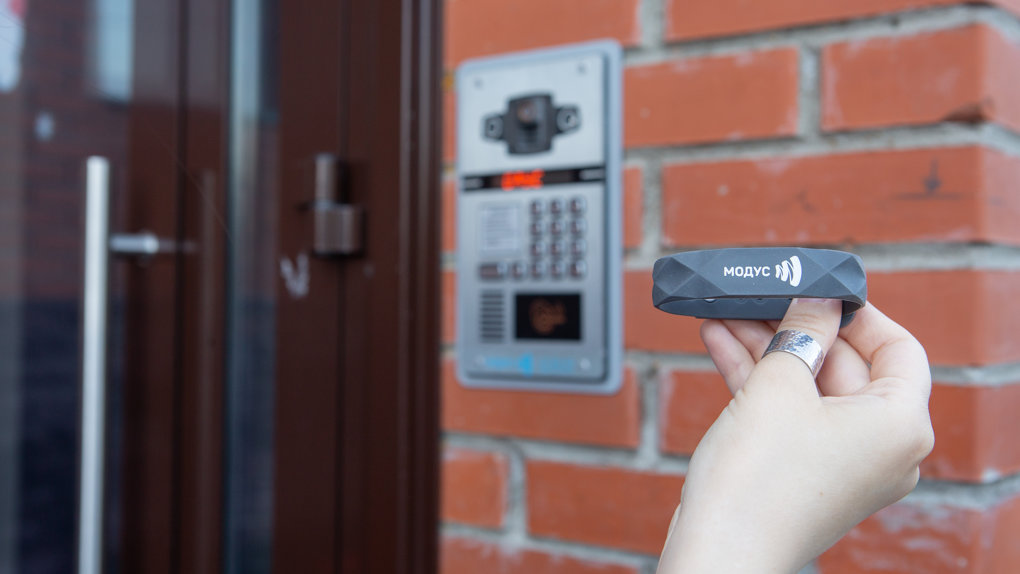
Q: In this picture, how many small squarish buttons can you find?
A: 13